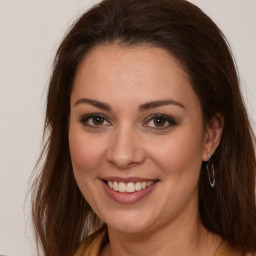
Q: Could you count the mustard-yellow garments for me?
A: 1